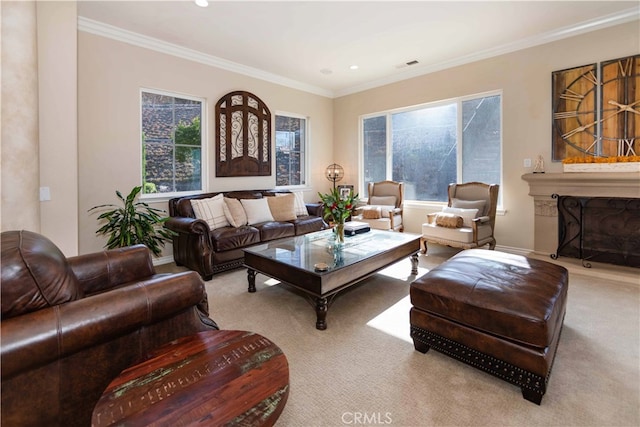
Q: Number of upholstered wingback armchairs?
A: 2